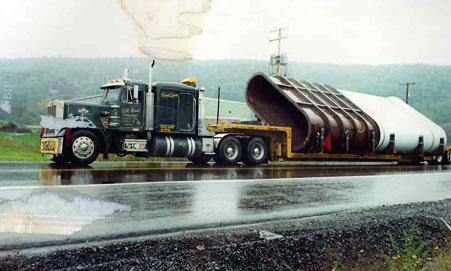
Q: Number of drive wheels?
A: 2